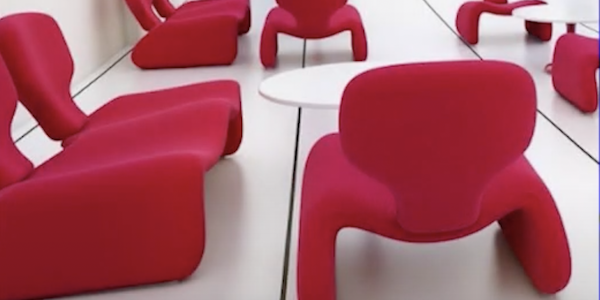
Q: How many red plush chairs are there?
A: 8